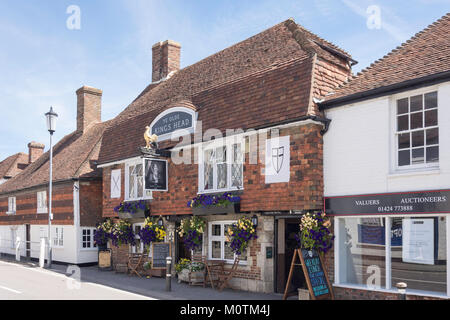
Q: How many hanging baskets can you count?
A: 6